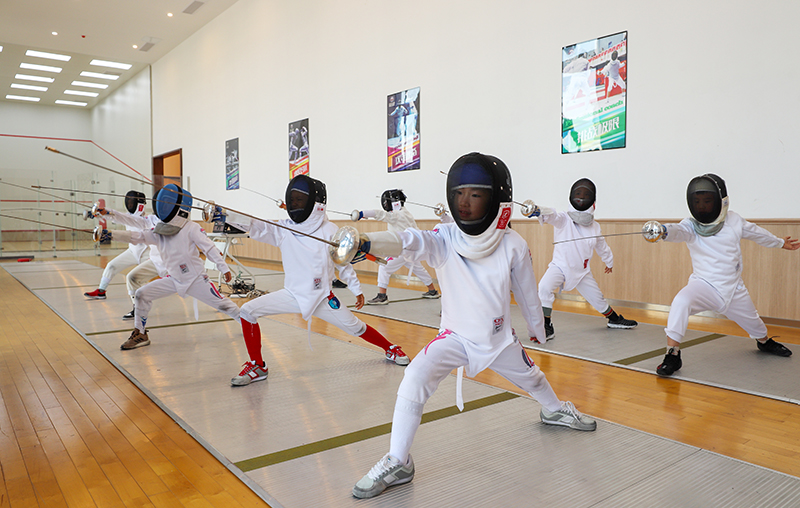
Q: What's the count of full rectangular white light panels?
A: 10